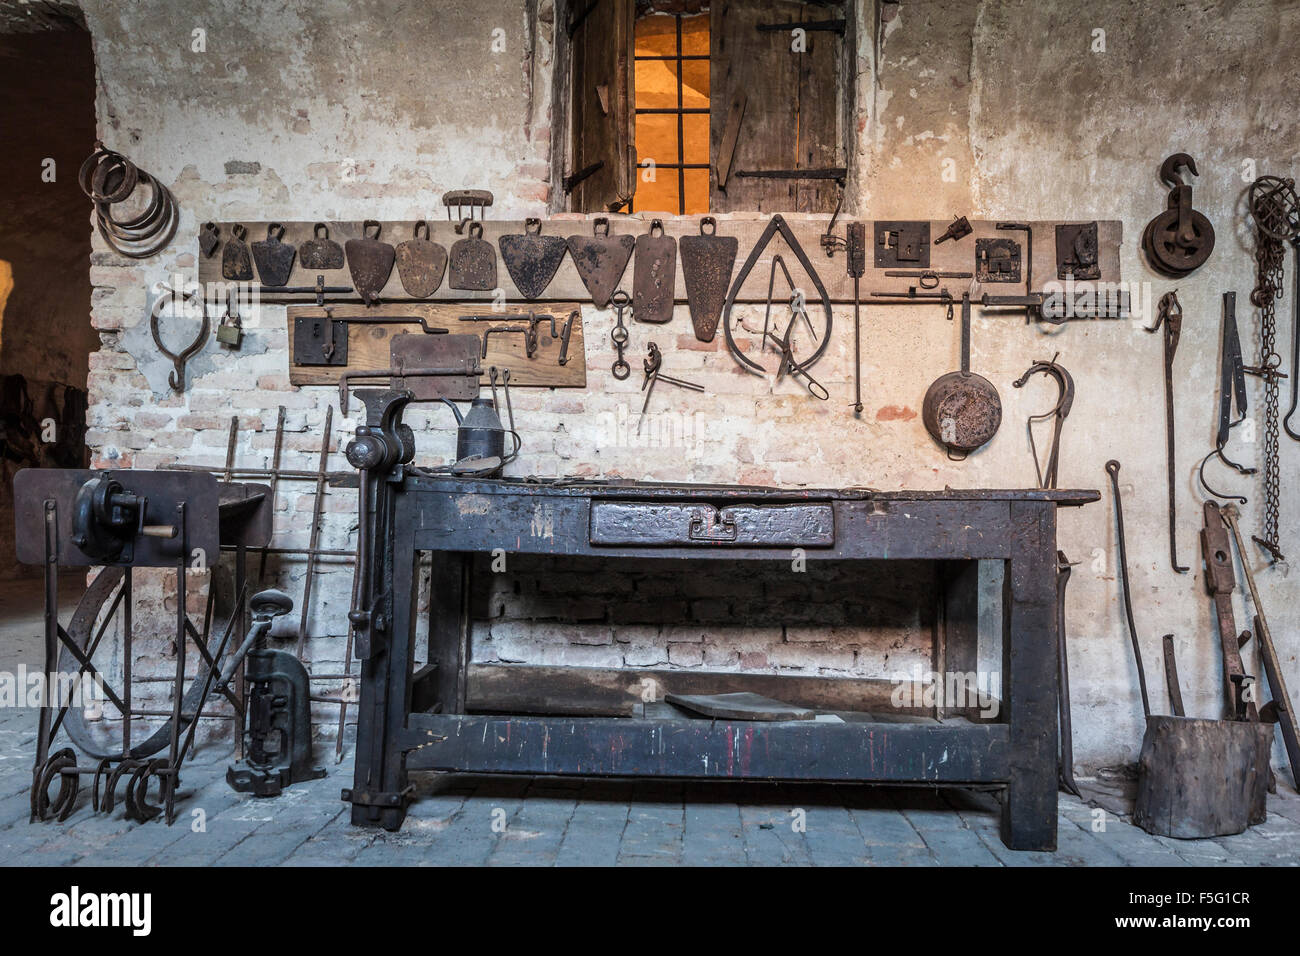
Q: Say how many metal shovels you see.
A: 11